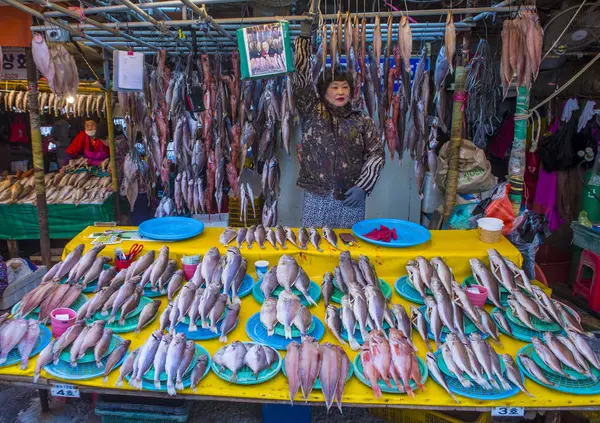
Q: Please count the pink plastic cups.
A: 3